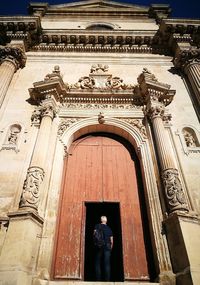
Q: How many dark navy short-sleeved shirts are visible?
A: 1